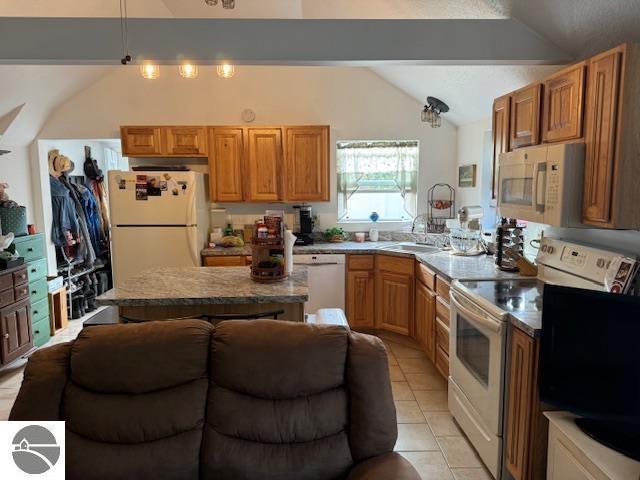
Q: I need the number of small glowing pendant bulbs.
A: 3